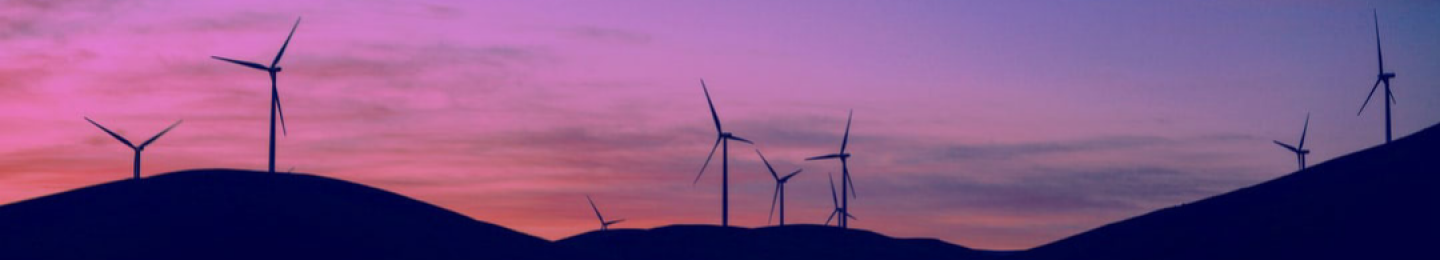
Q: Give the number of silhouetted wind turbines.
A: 9